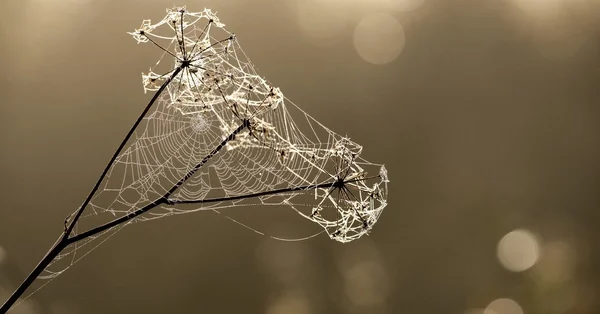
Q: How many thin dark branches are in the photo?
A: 3